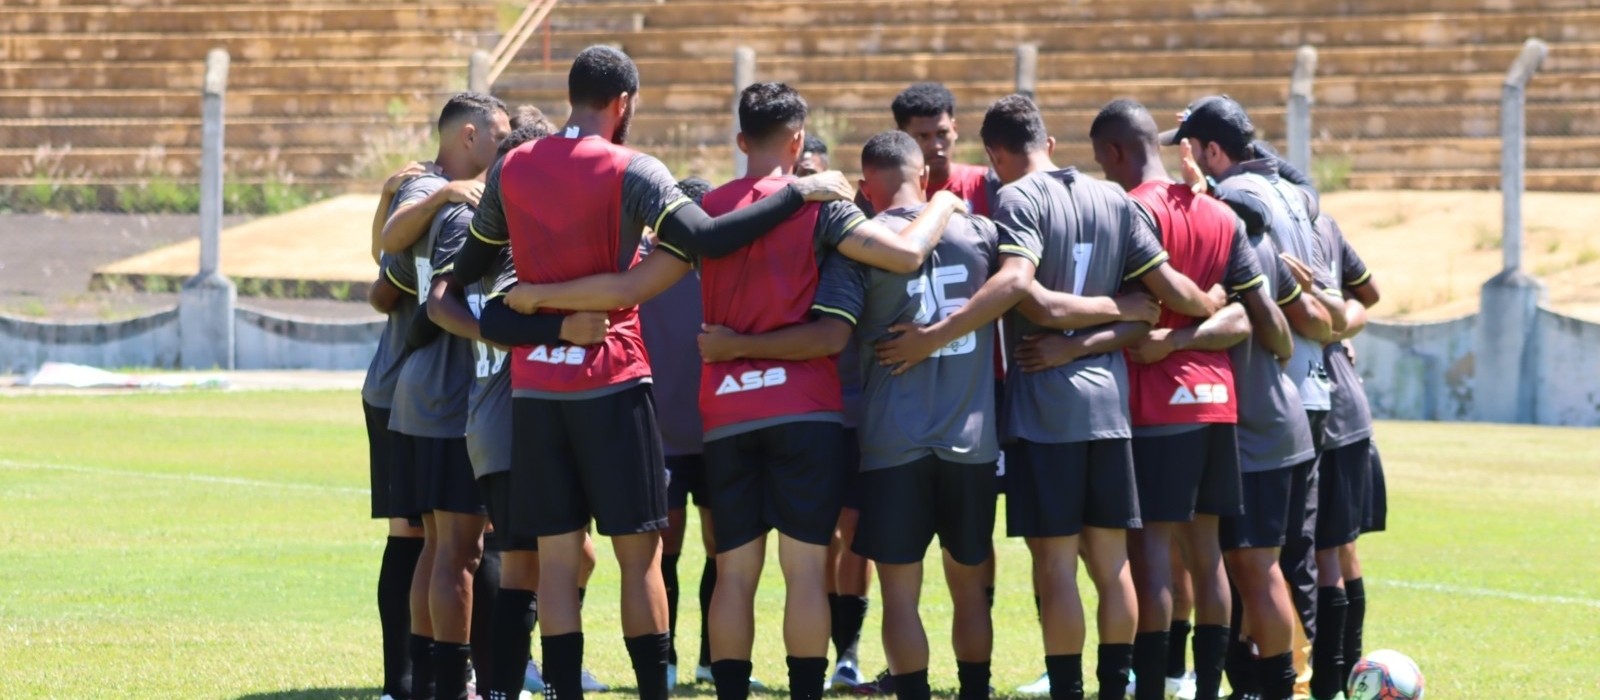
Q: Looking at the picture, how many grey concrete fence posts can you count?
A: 6